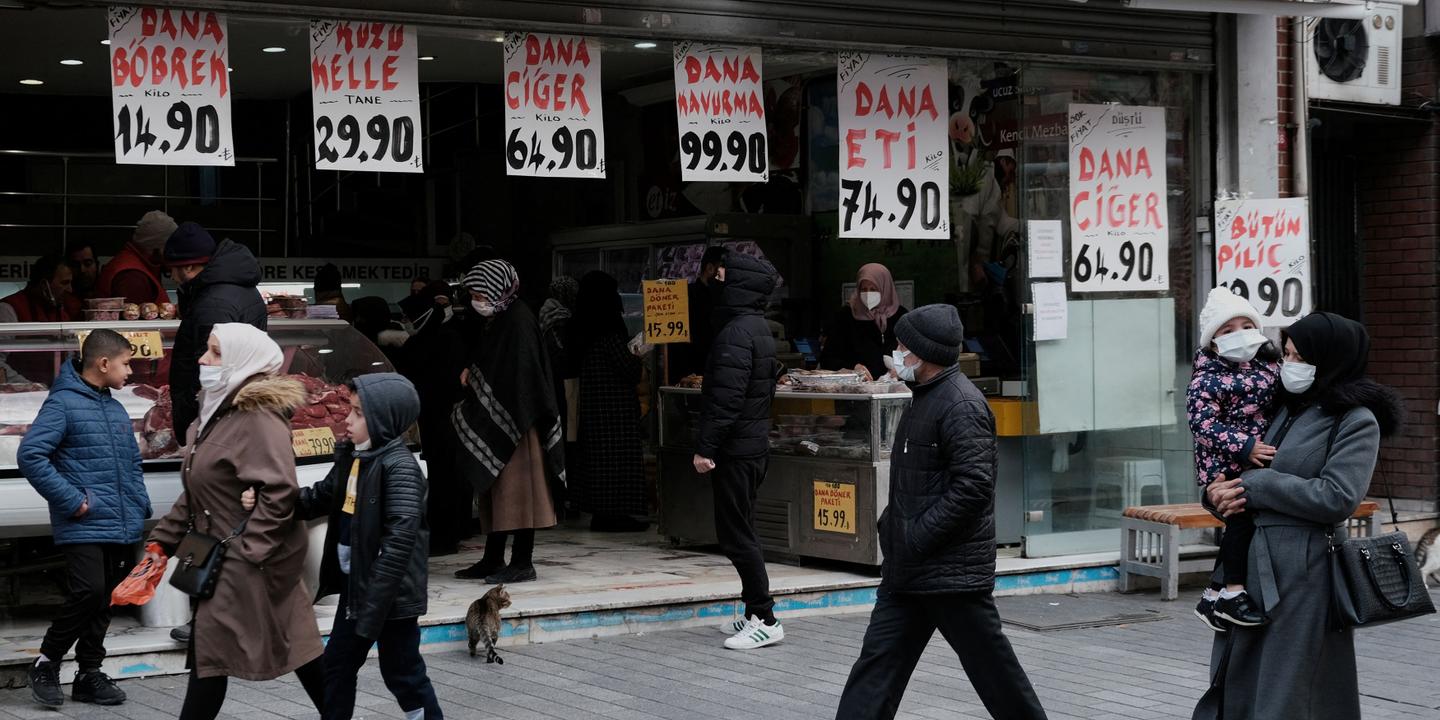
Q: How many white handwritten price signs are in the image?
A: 7